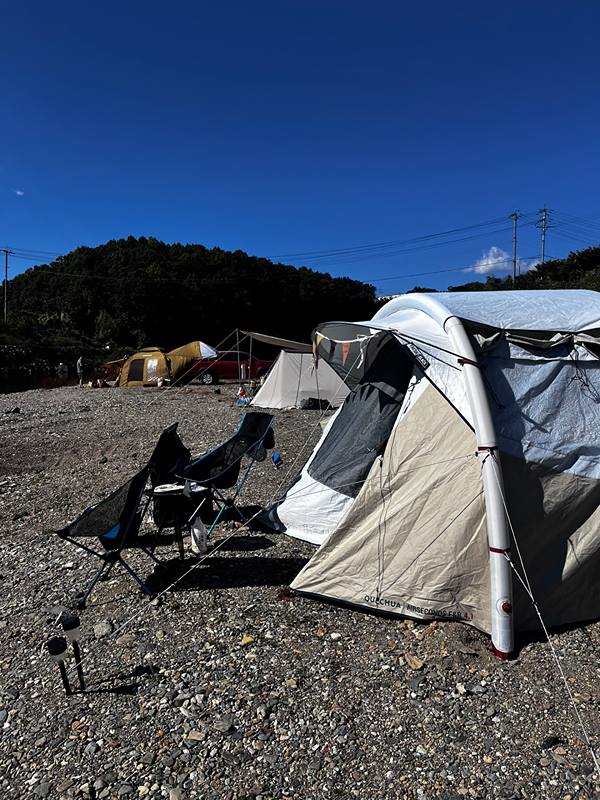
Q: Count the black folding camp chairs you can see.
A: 2